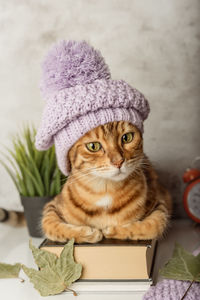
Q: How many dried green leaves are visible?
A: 3